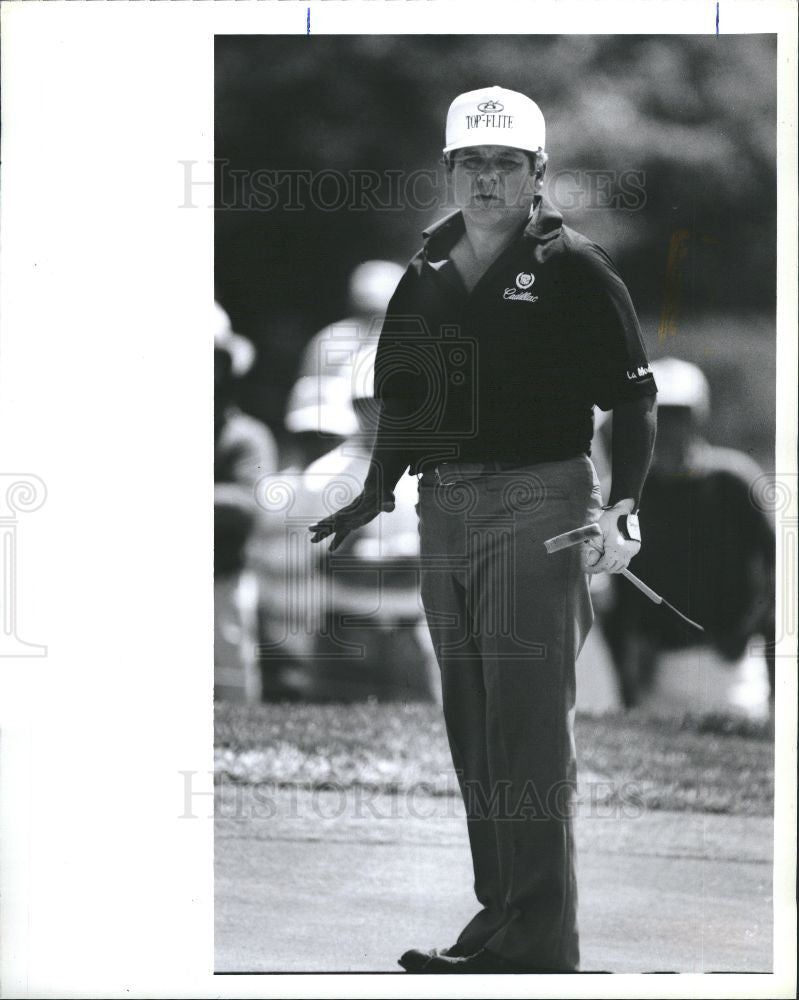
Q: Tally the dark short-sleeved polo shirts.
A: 1